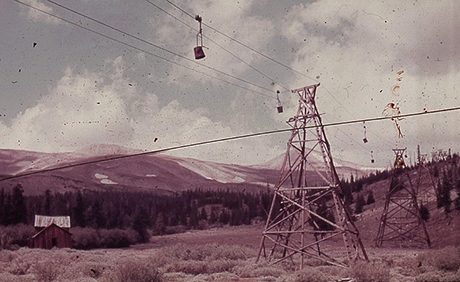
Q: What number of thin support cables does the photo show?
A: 4